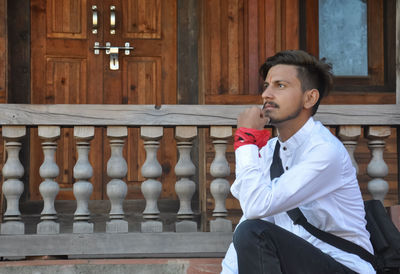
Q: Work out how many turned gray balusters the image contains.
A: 9